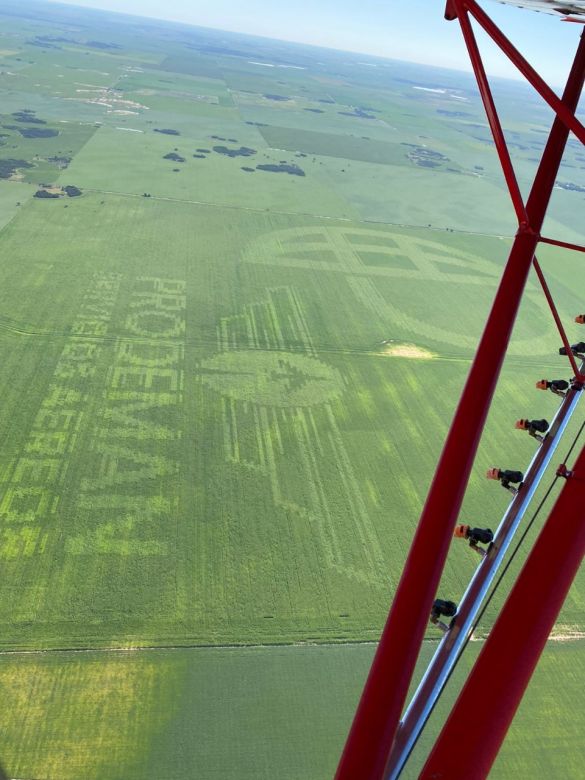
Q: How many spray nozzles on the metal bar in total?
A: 7